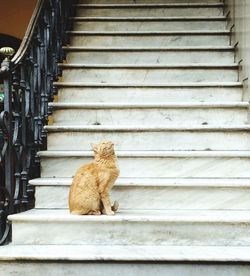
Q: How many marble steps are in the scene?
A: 12